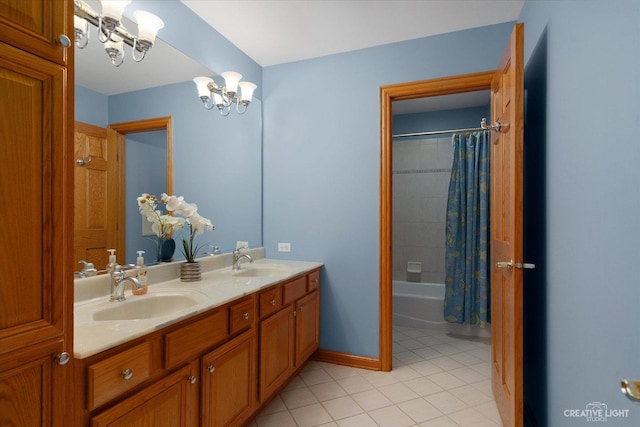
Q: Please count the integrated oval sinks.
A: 2